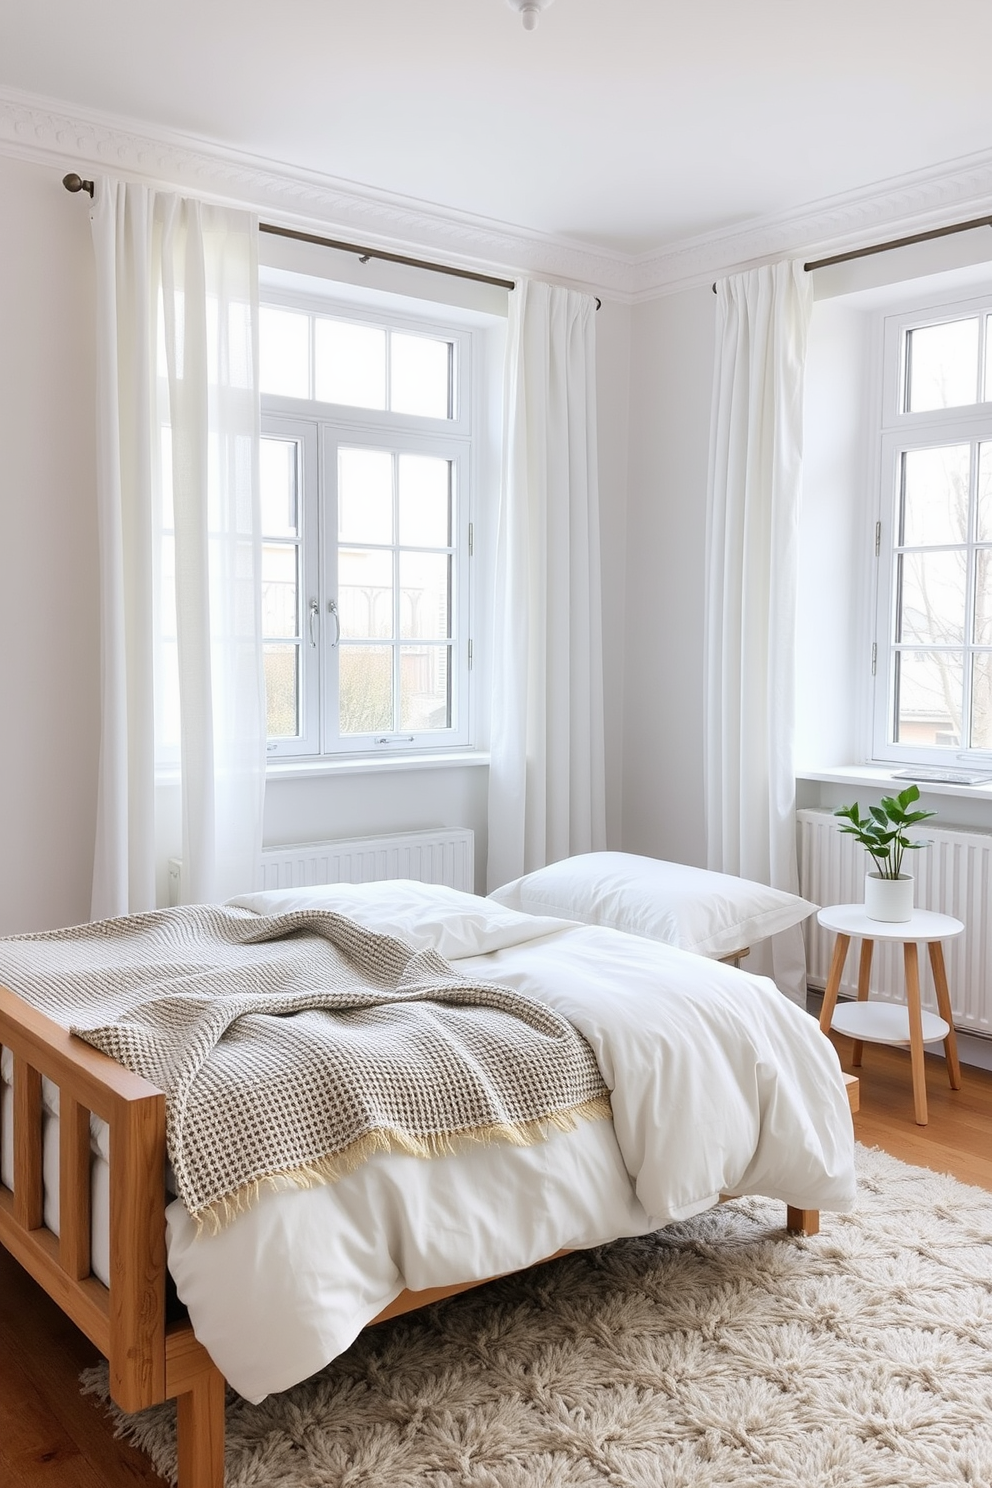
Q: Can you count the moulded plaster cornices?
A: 2